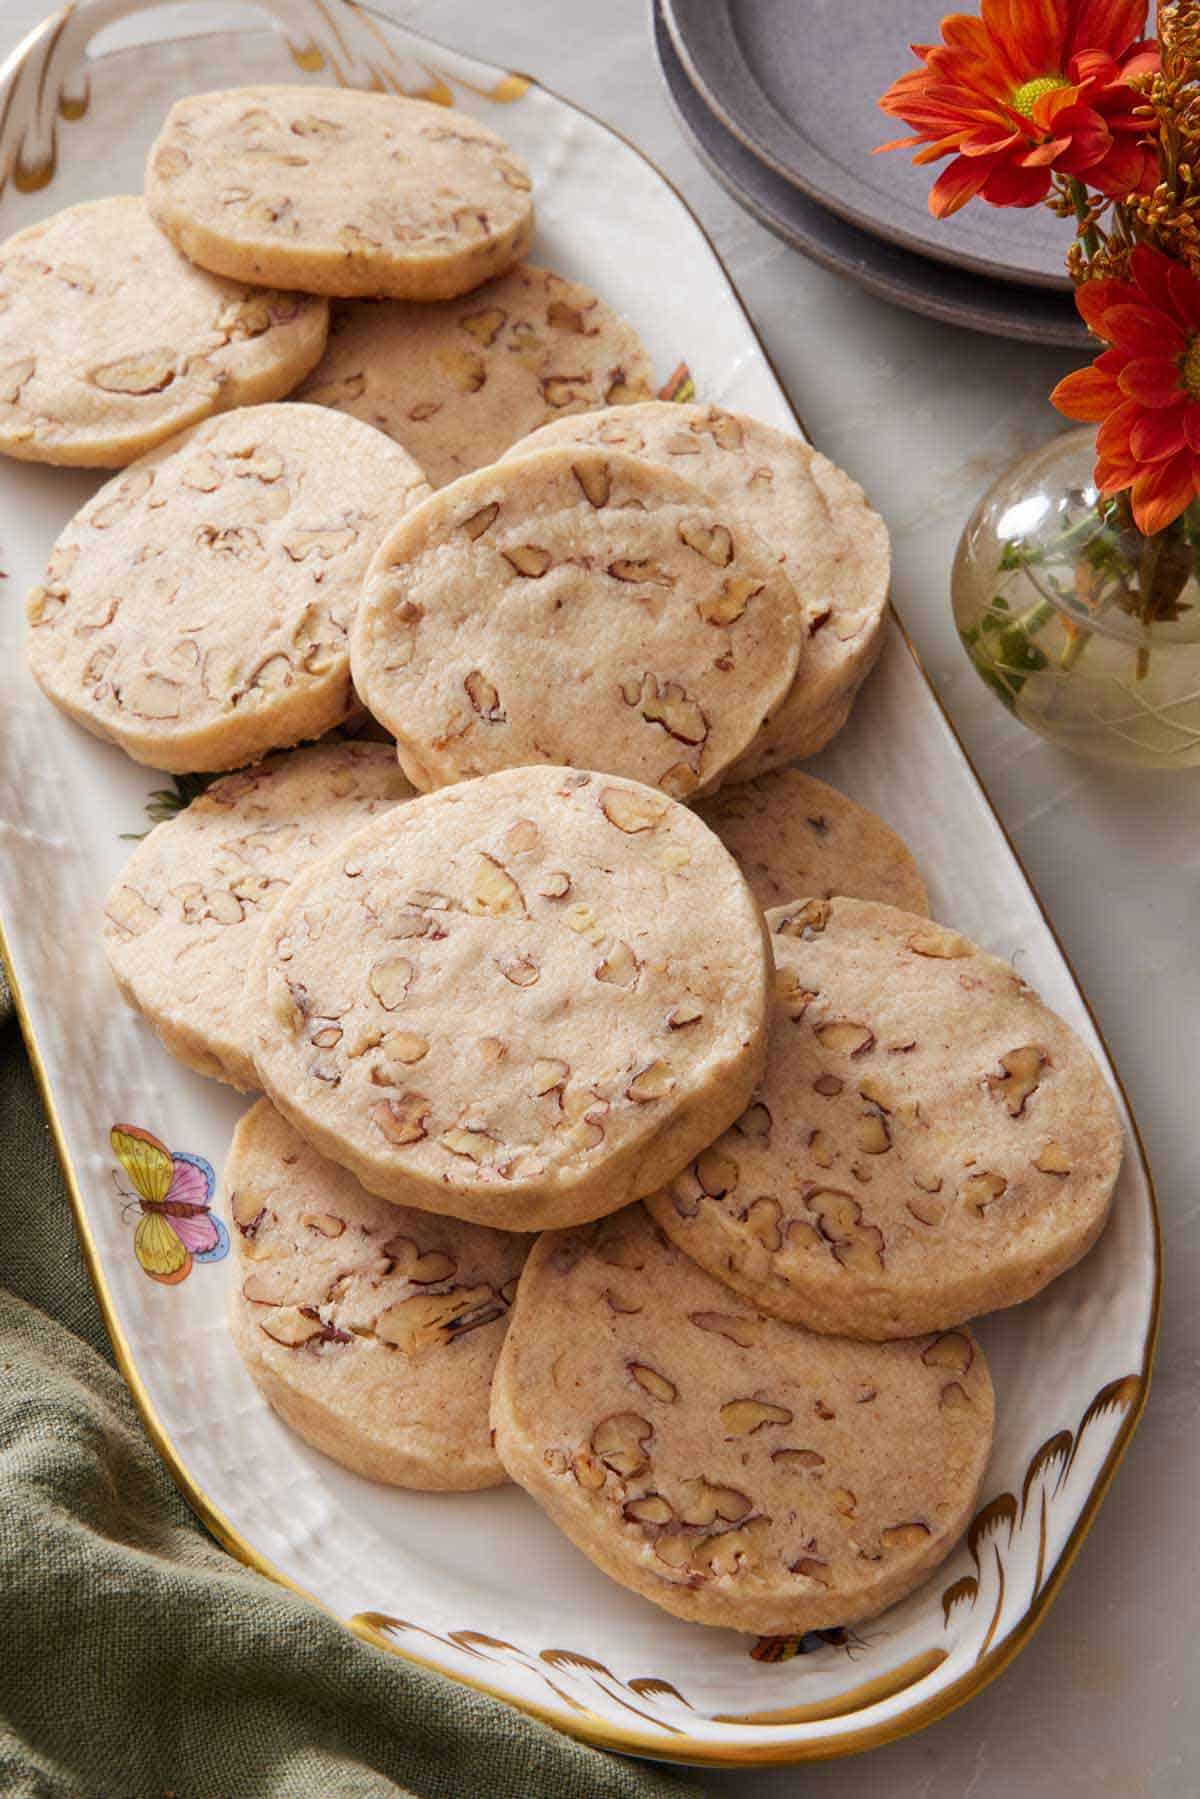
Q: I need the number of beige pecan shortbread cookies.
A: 12